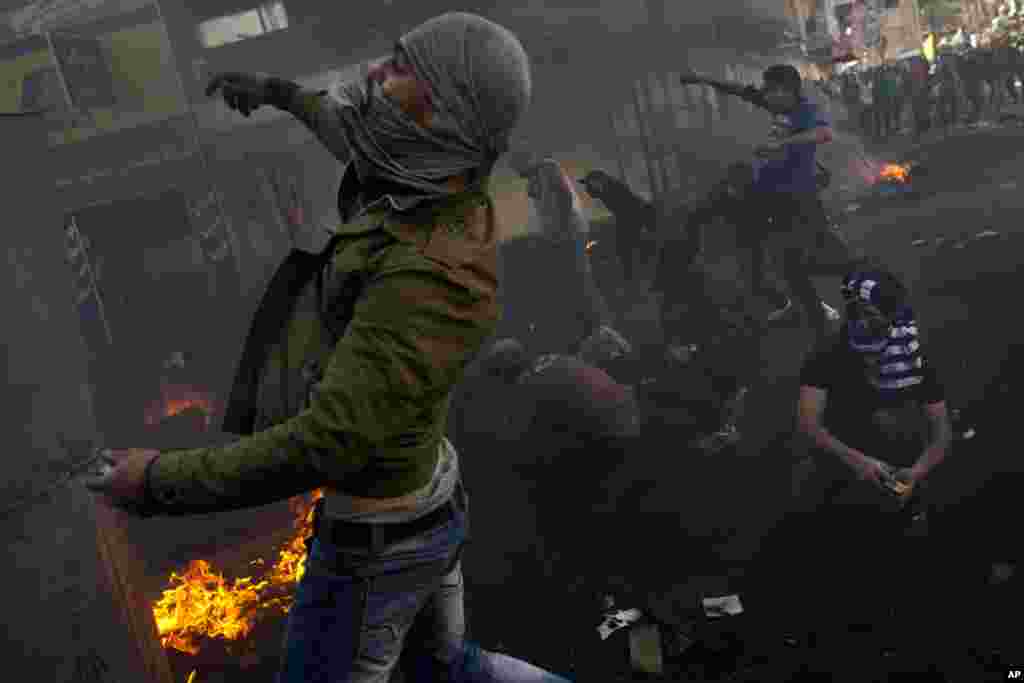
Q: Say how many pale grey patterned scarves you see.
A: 1